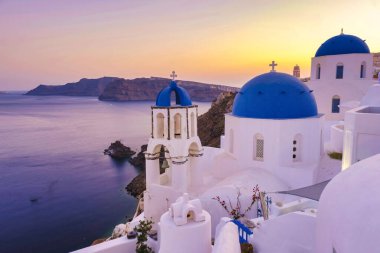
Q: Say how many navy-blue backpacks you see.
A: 0